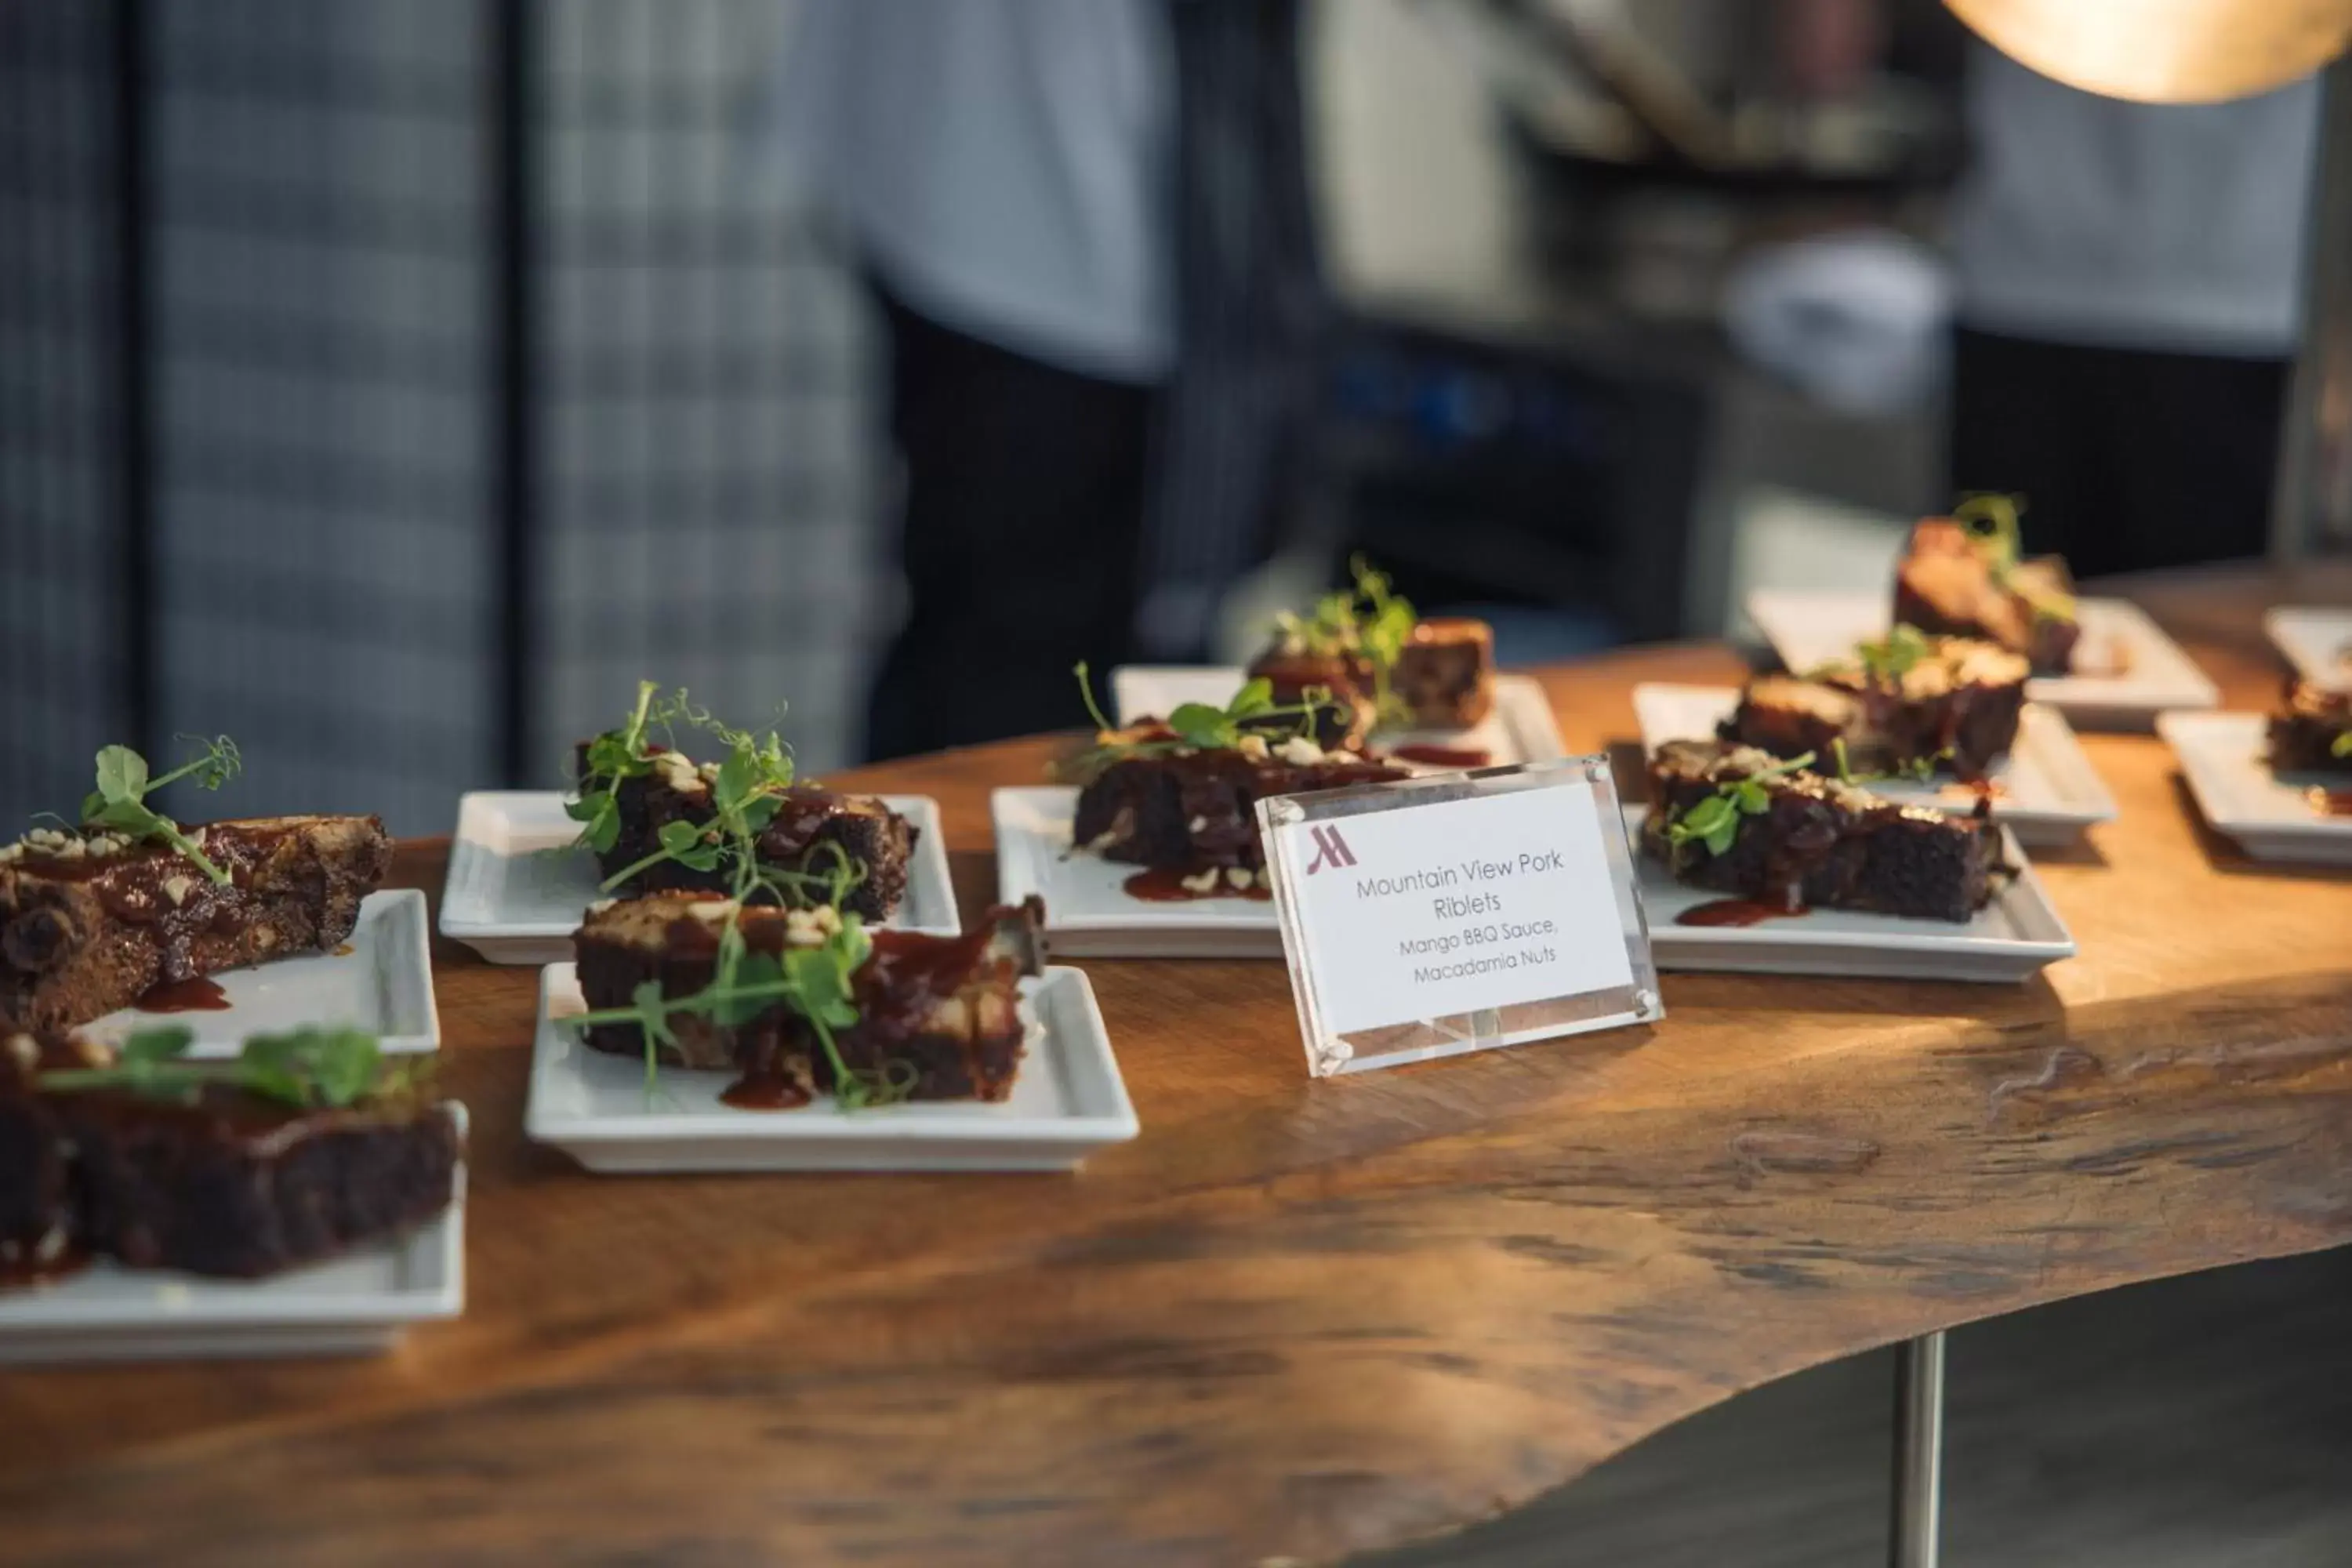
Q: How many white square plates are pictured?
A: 11